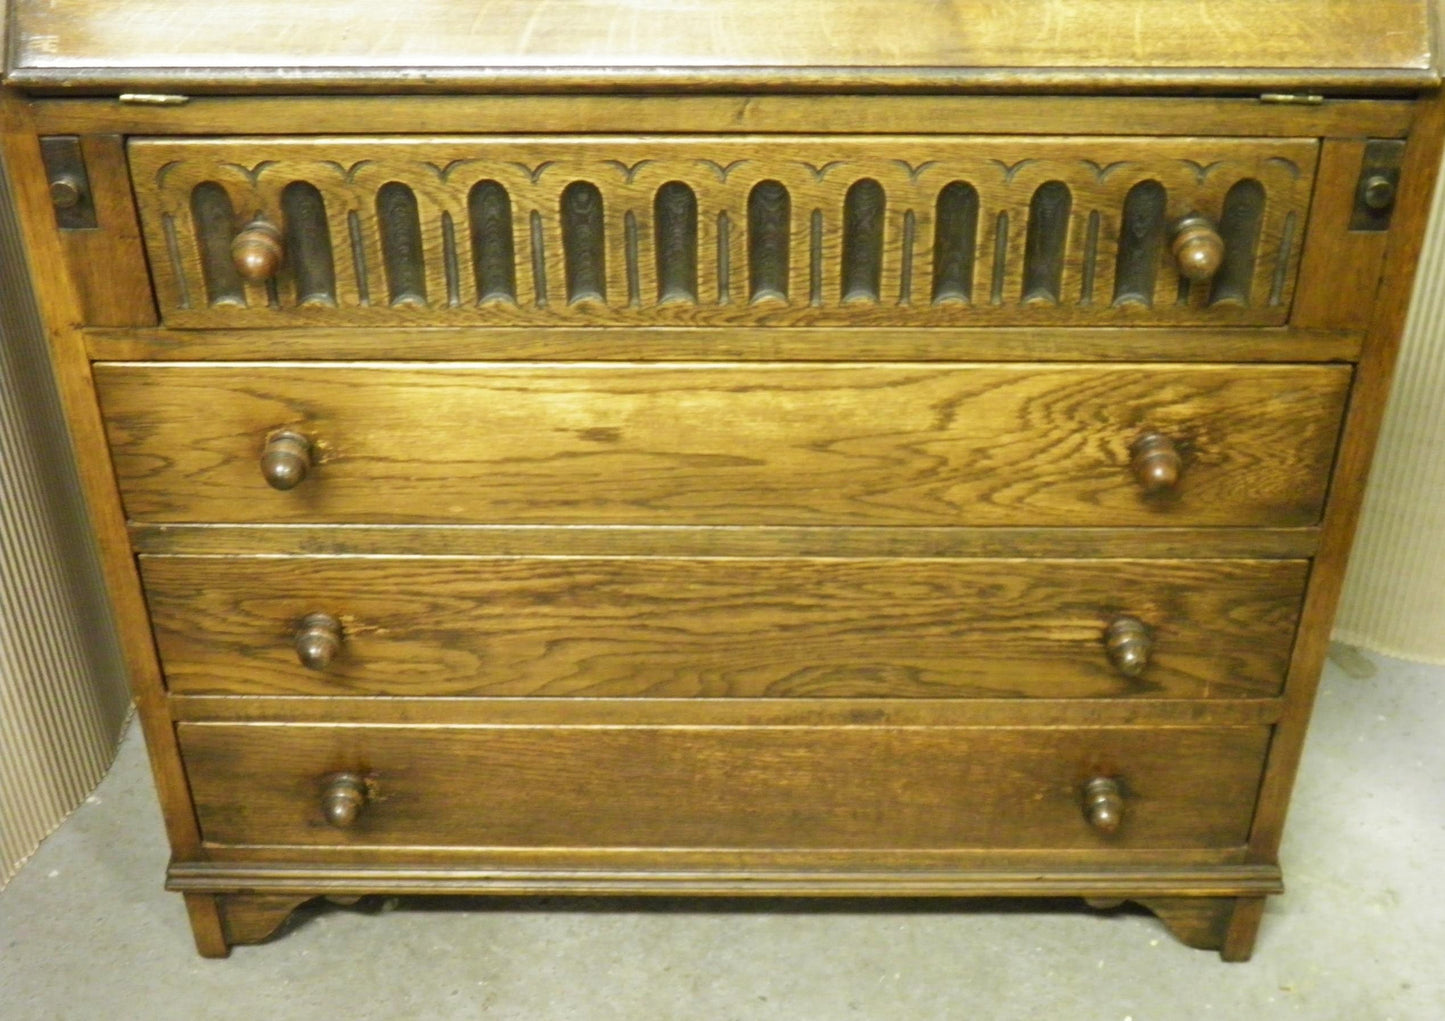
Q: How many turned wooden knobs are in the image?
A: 8